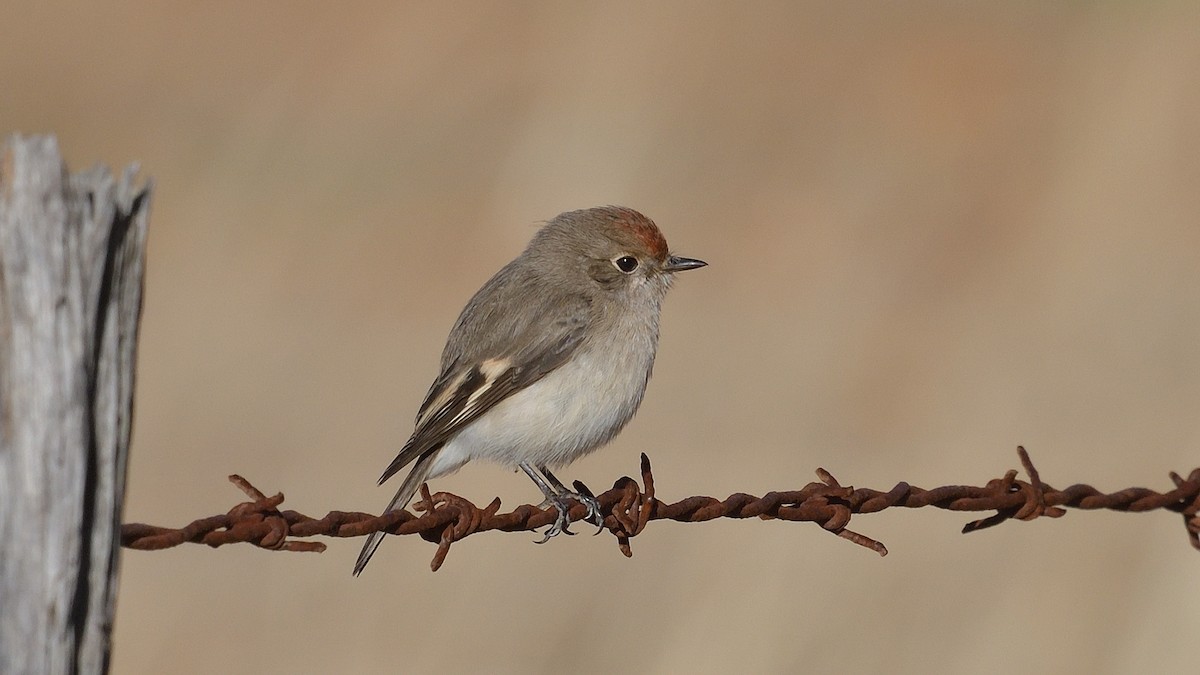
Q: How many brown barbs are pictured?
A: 6